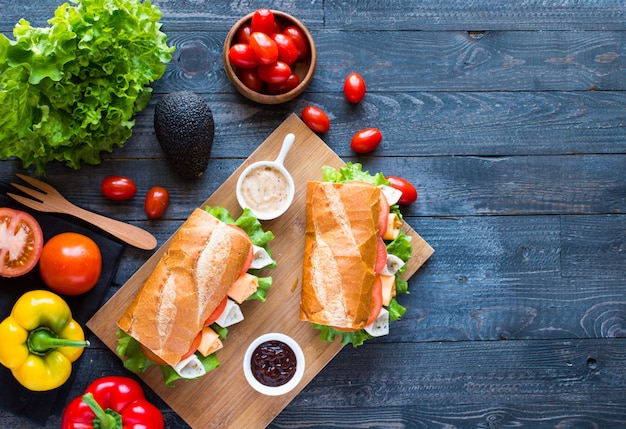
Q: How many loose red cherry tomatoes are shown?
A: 6